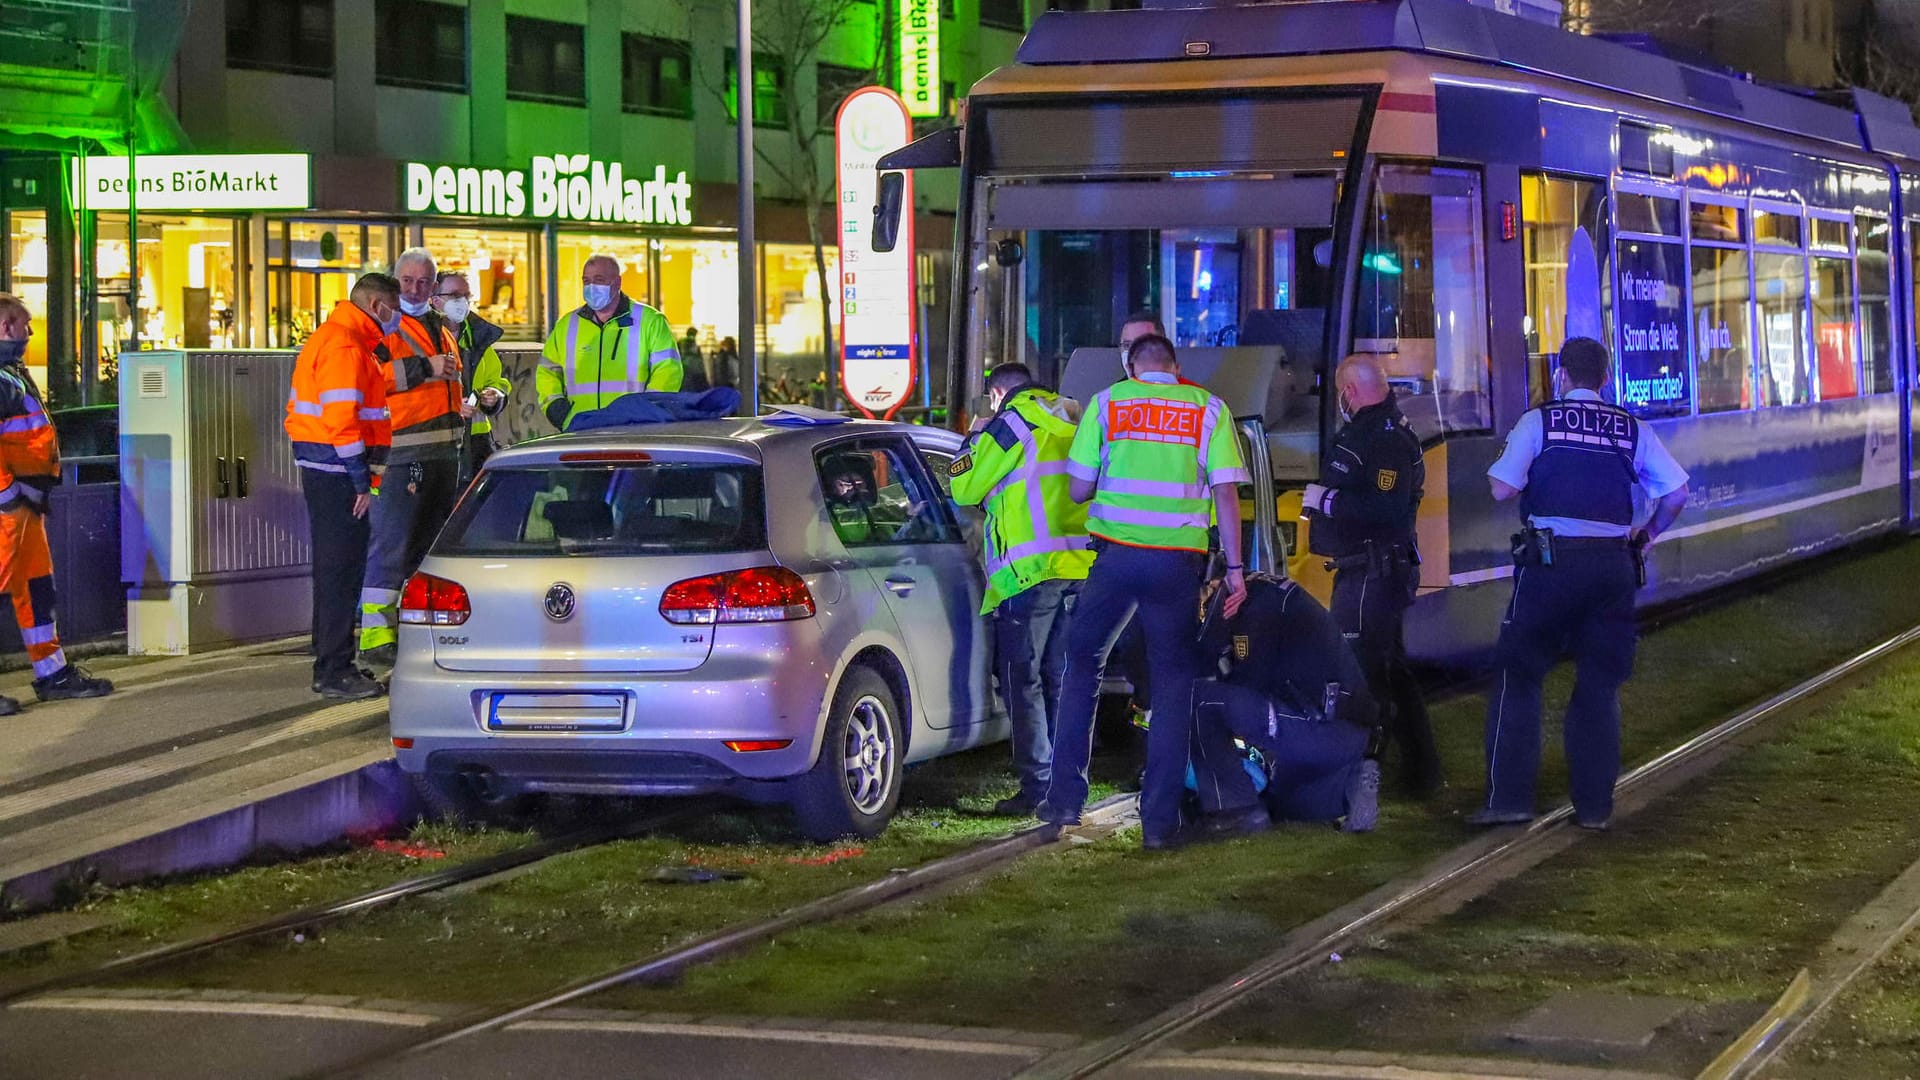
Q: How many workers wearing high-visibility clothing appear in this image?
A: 7